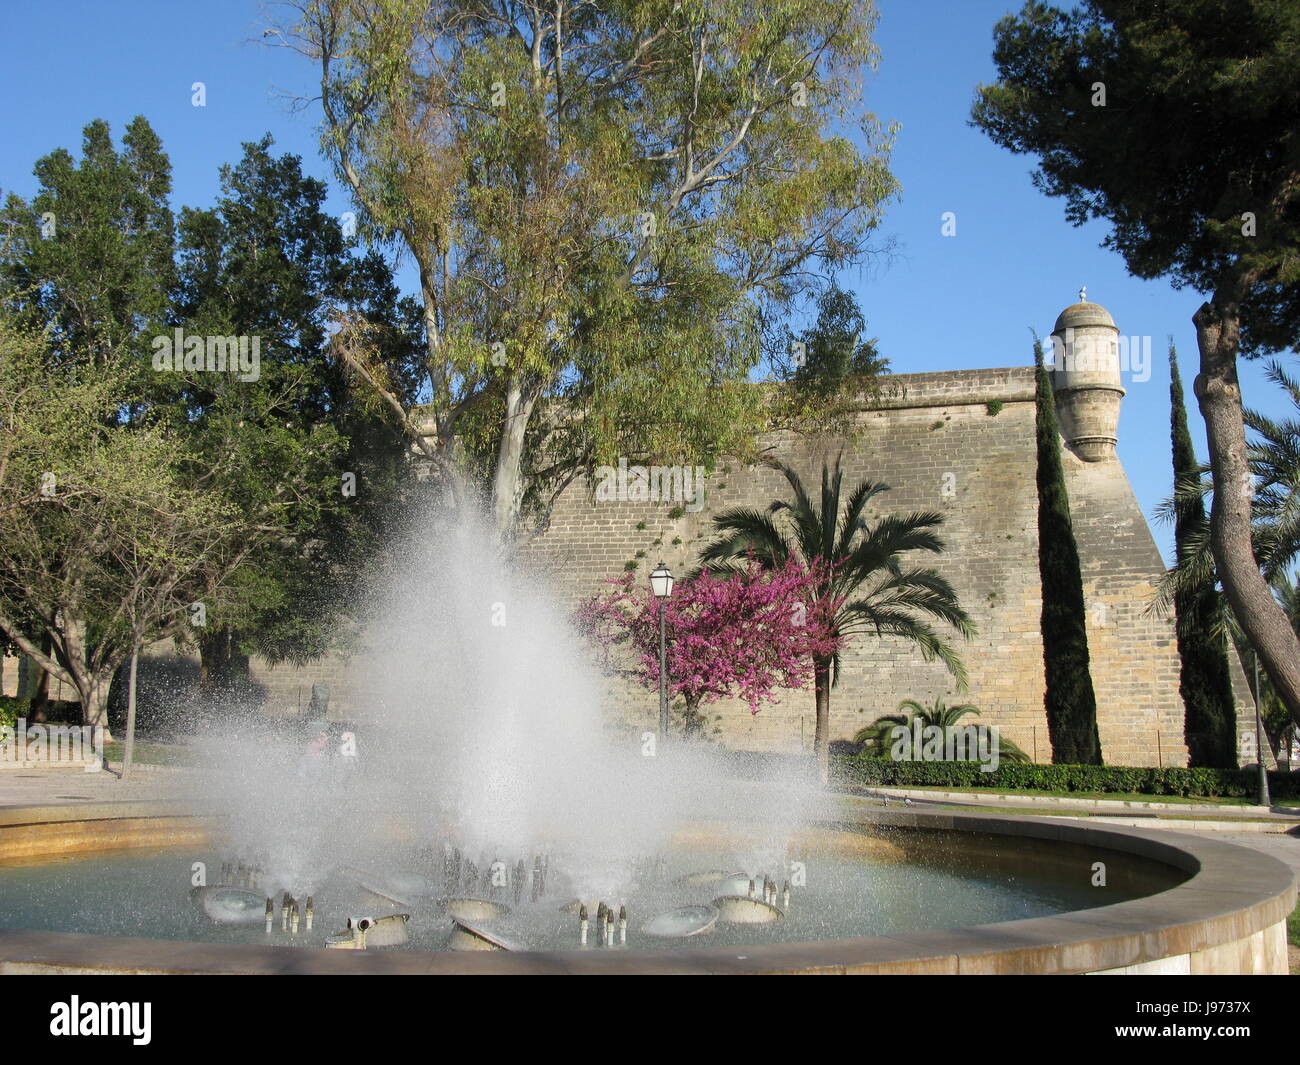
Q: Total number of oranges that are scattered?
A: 0